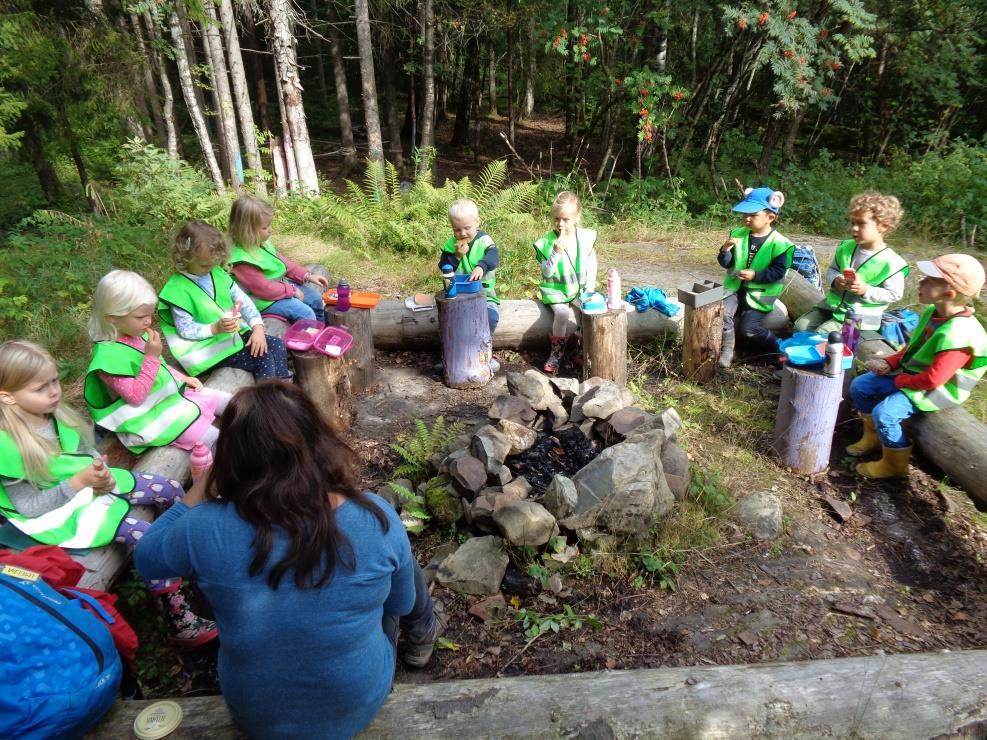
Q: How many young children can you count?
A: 9